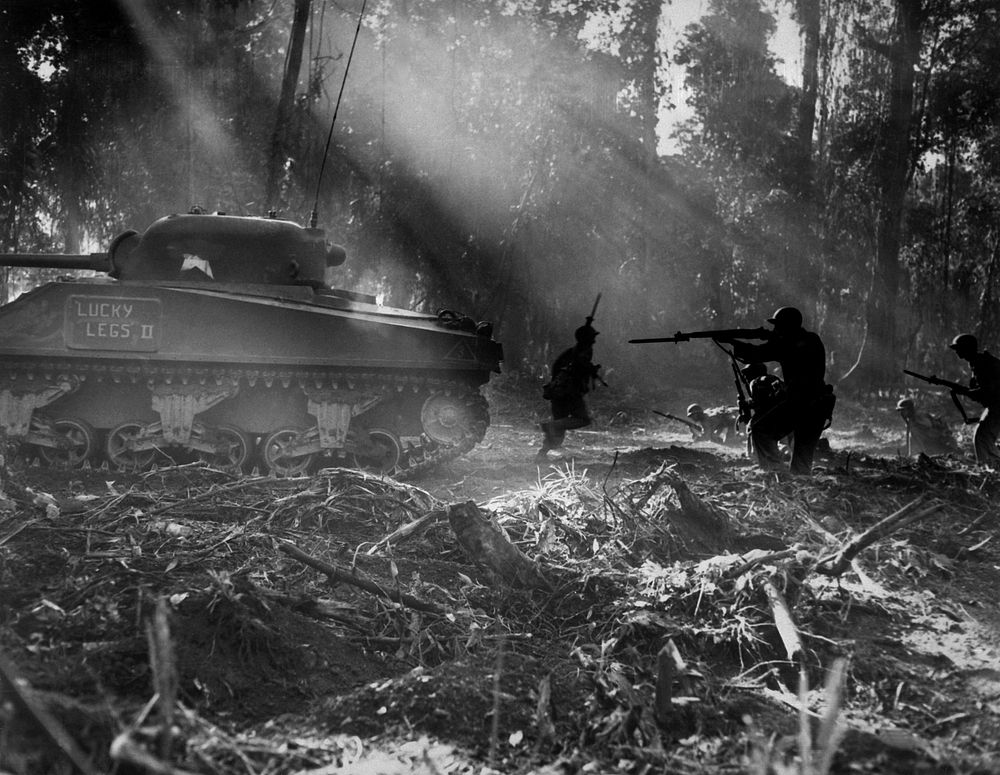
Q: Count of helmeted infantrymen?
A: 6